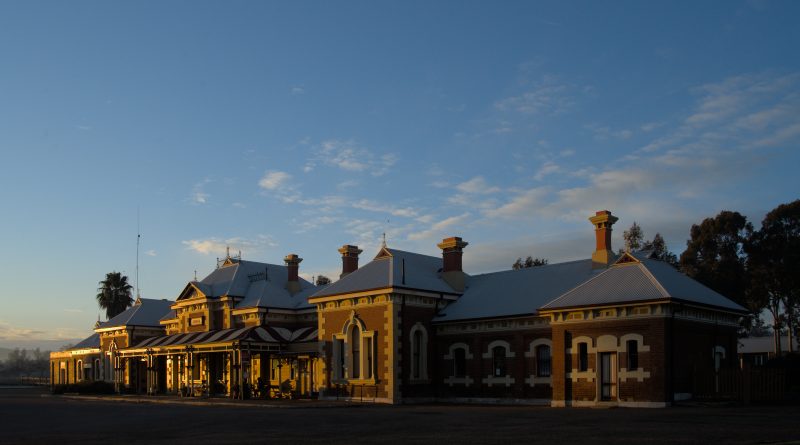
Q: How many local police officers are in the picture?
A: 0